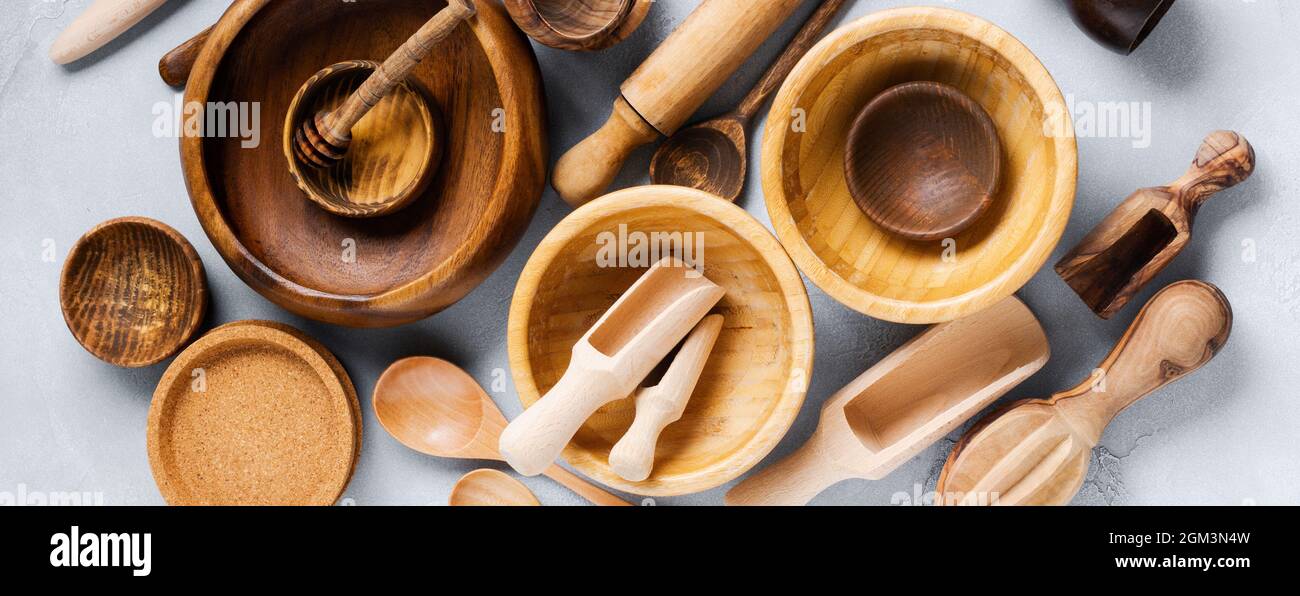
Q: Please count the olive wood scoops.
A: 1